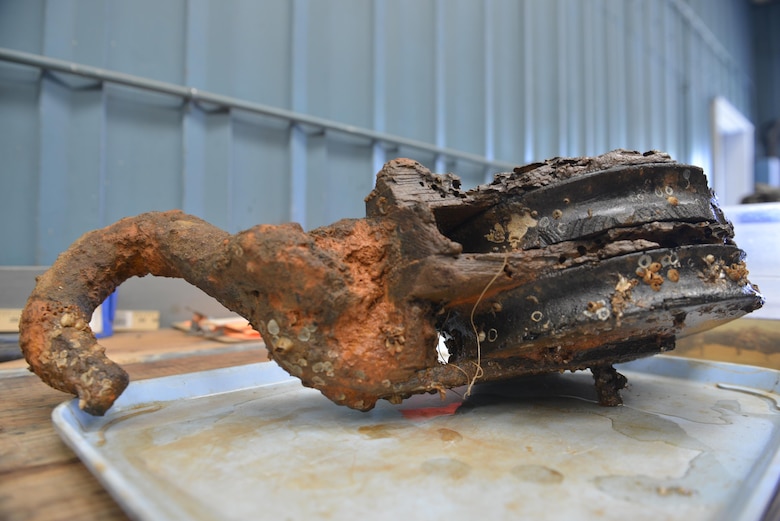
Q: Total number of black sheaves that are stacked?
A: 2